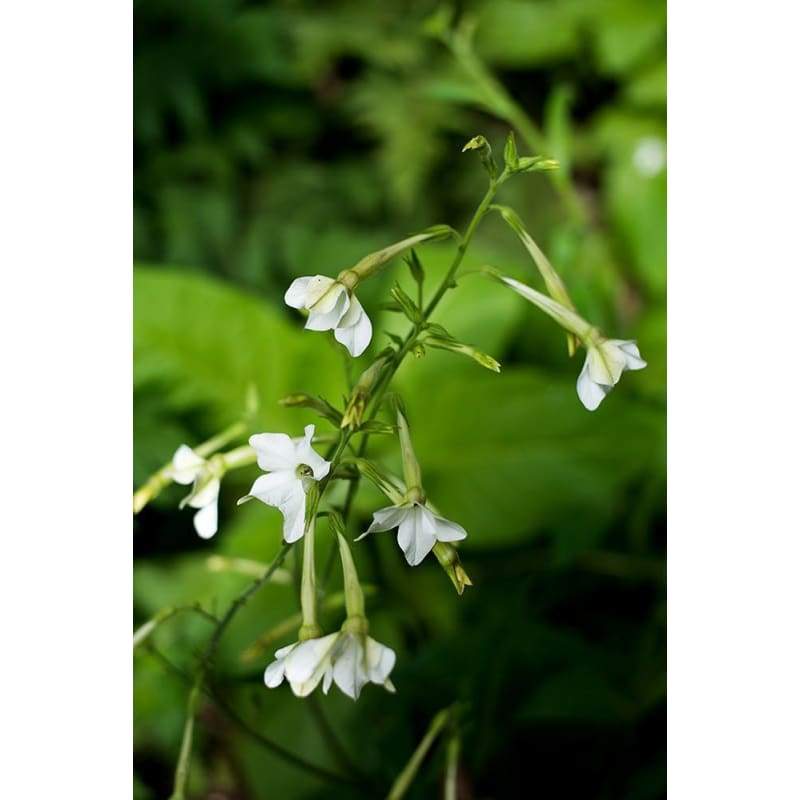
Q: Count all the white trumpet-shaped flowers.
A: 7